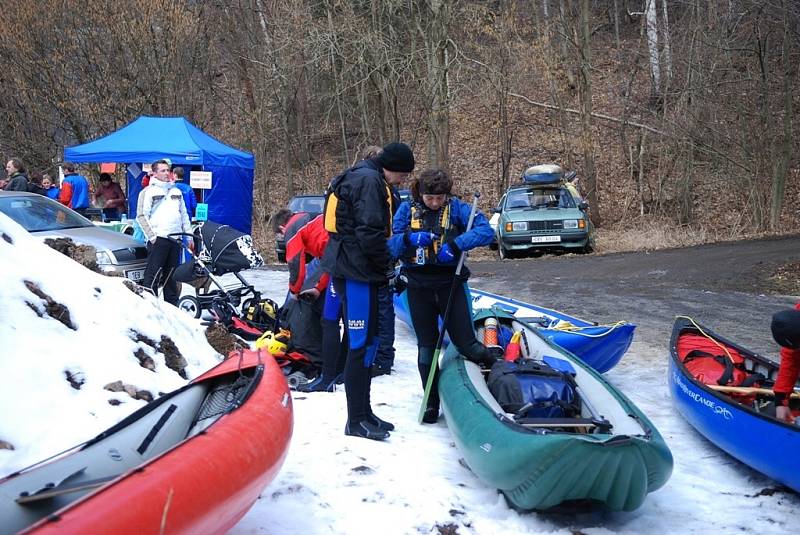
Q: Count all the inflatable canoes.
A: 3